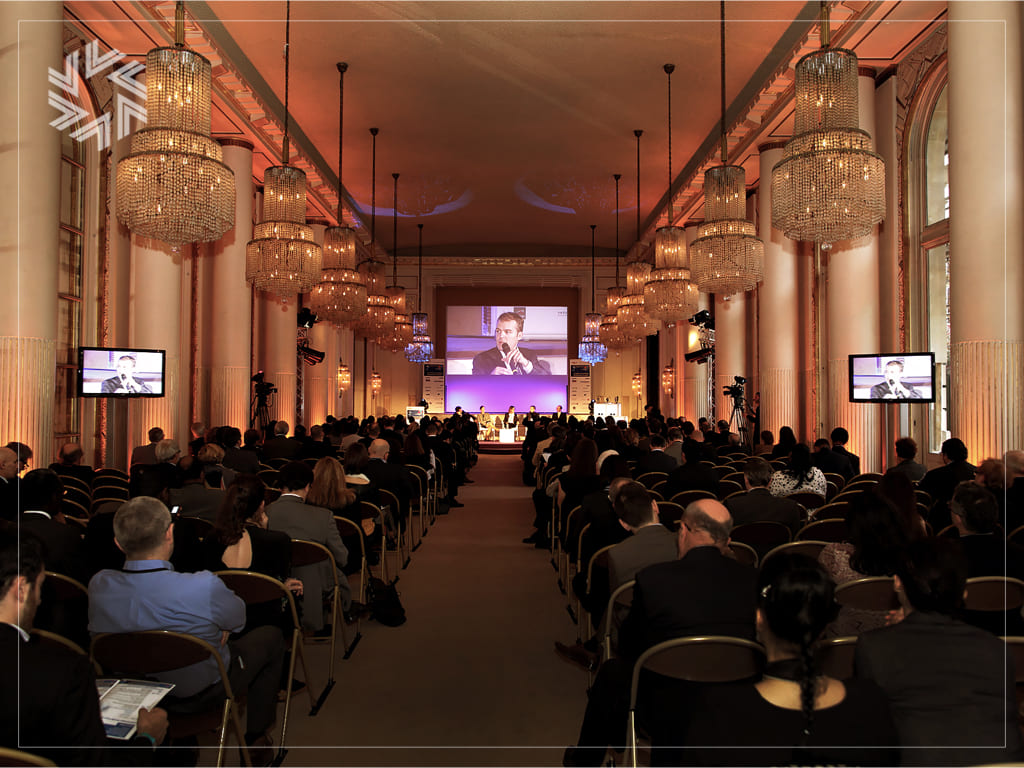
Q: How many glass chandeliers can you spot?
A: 12